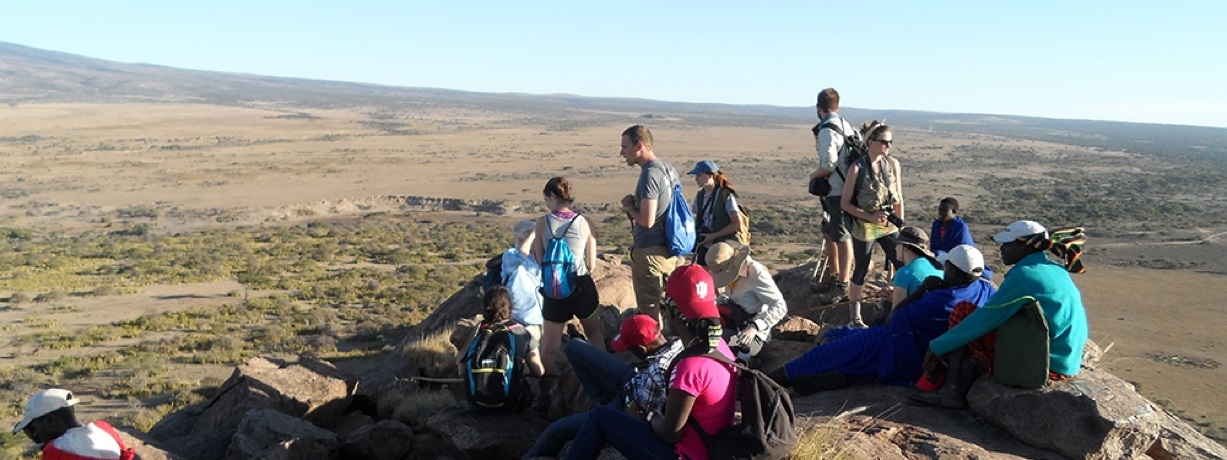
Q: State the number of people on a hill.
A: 15